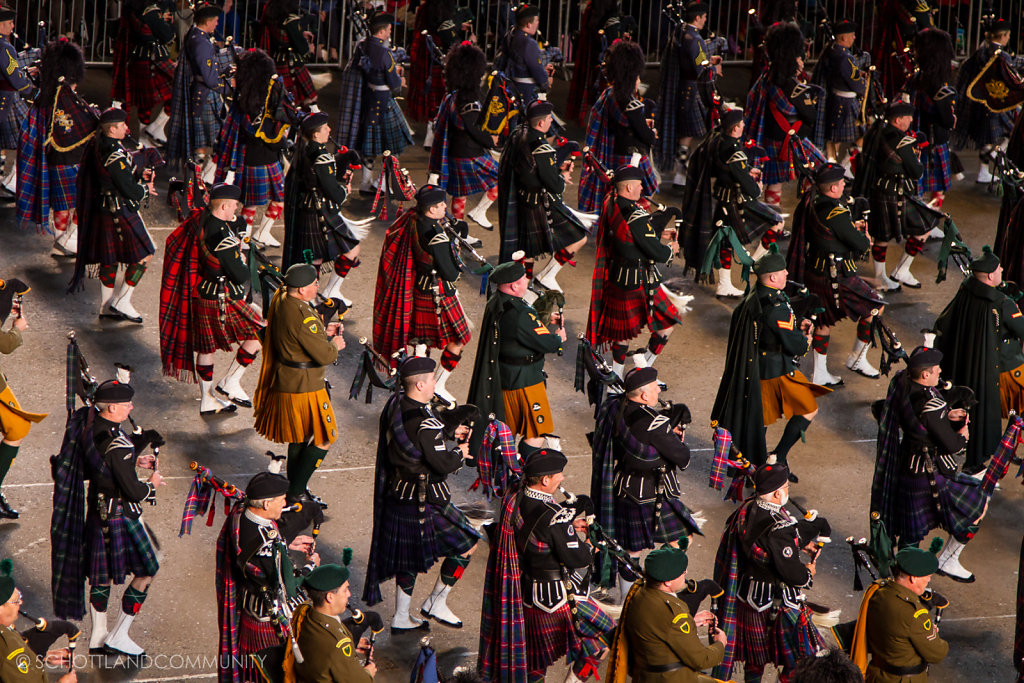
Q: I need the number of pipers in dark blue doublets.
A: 7